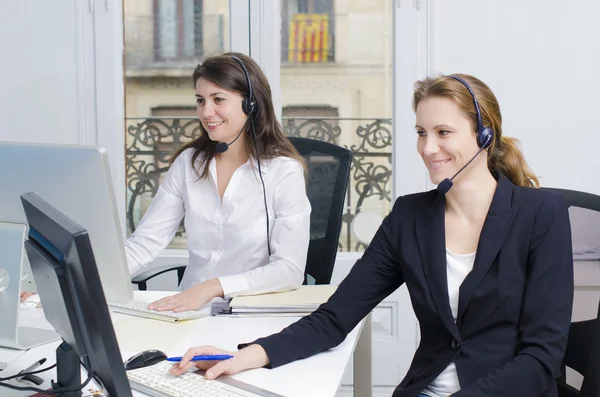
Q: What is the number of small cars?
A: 0